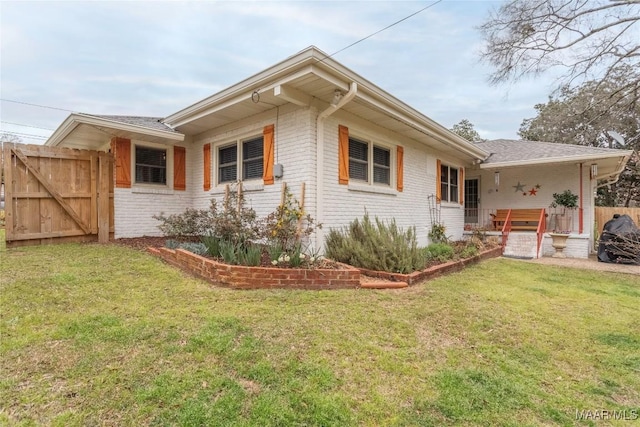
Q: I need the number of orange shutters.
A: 8